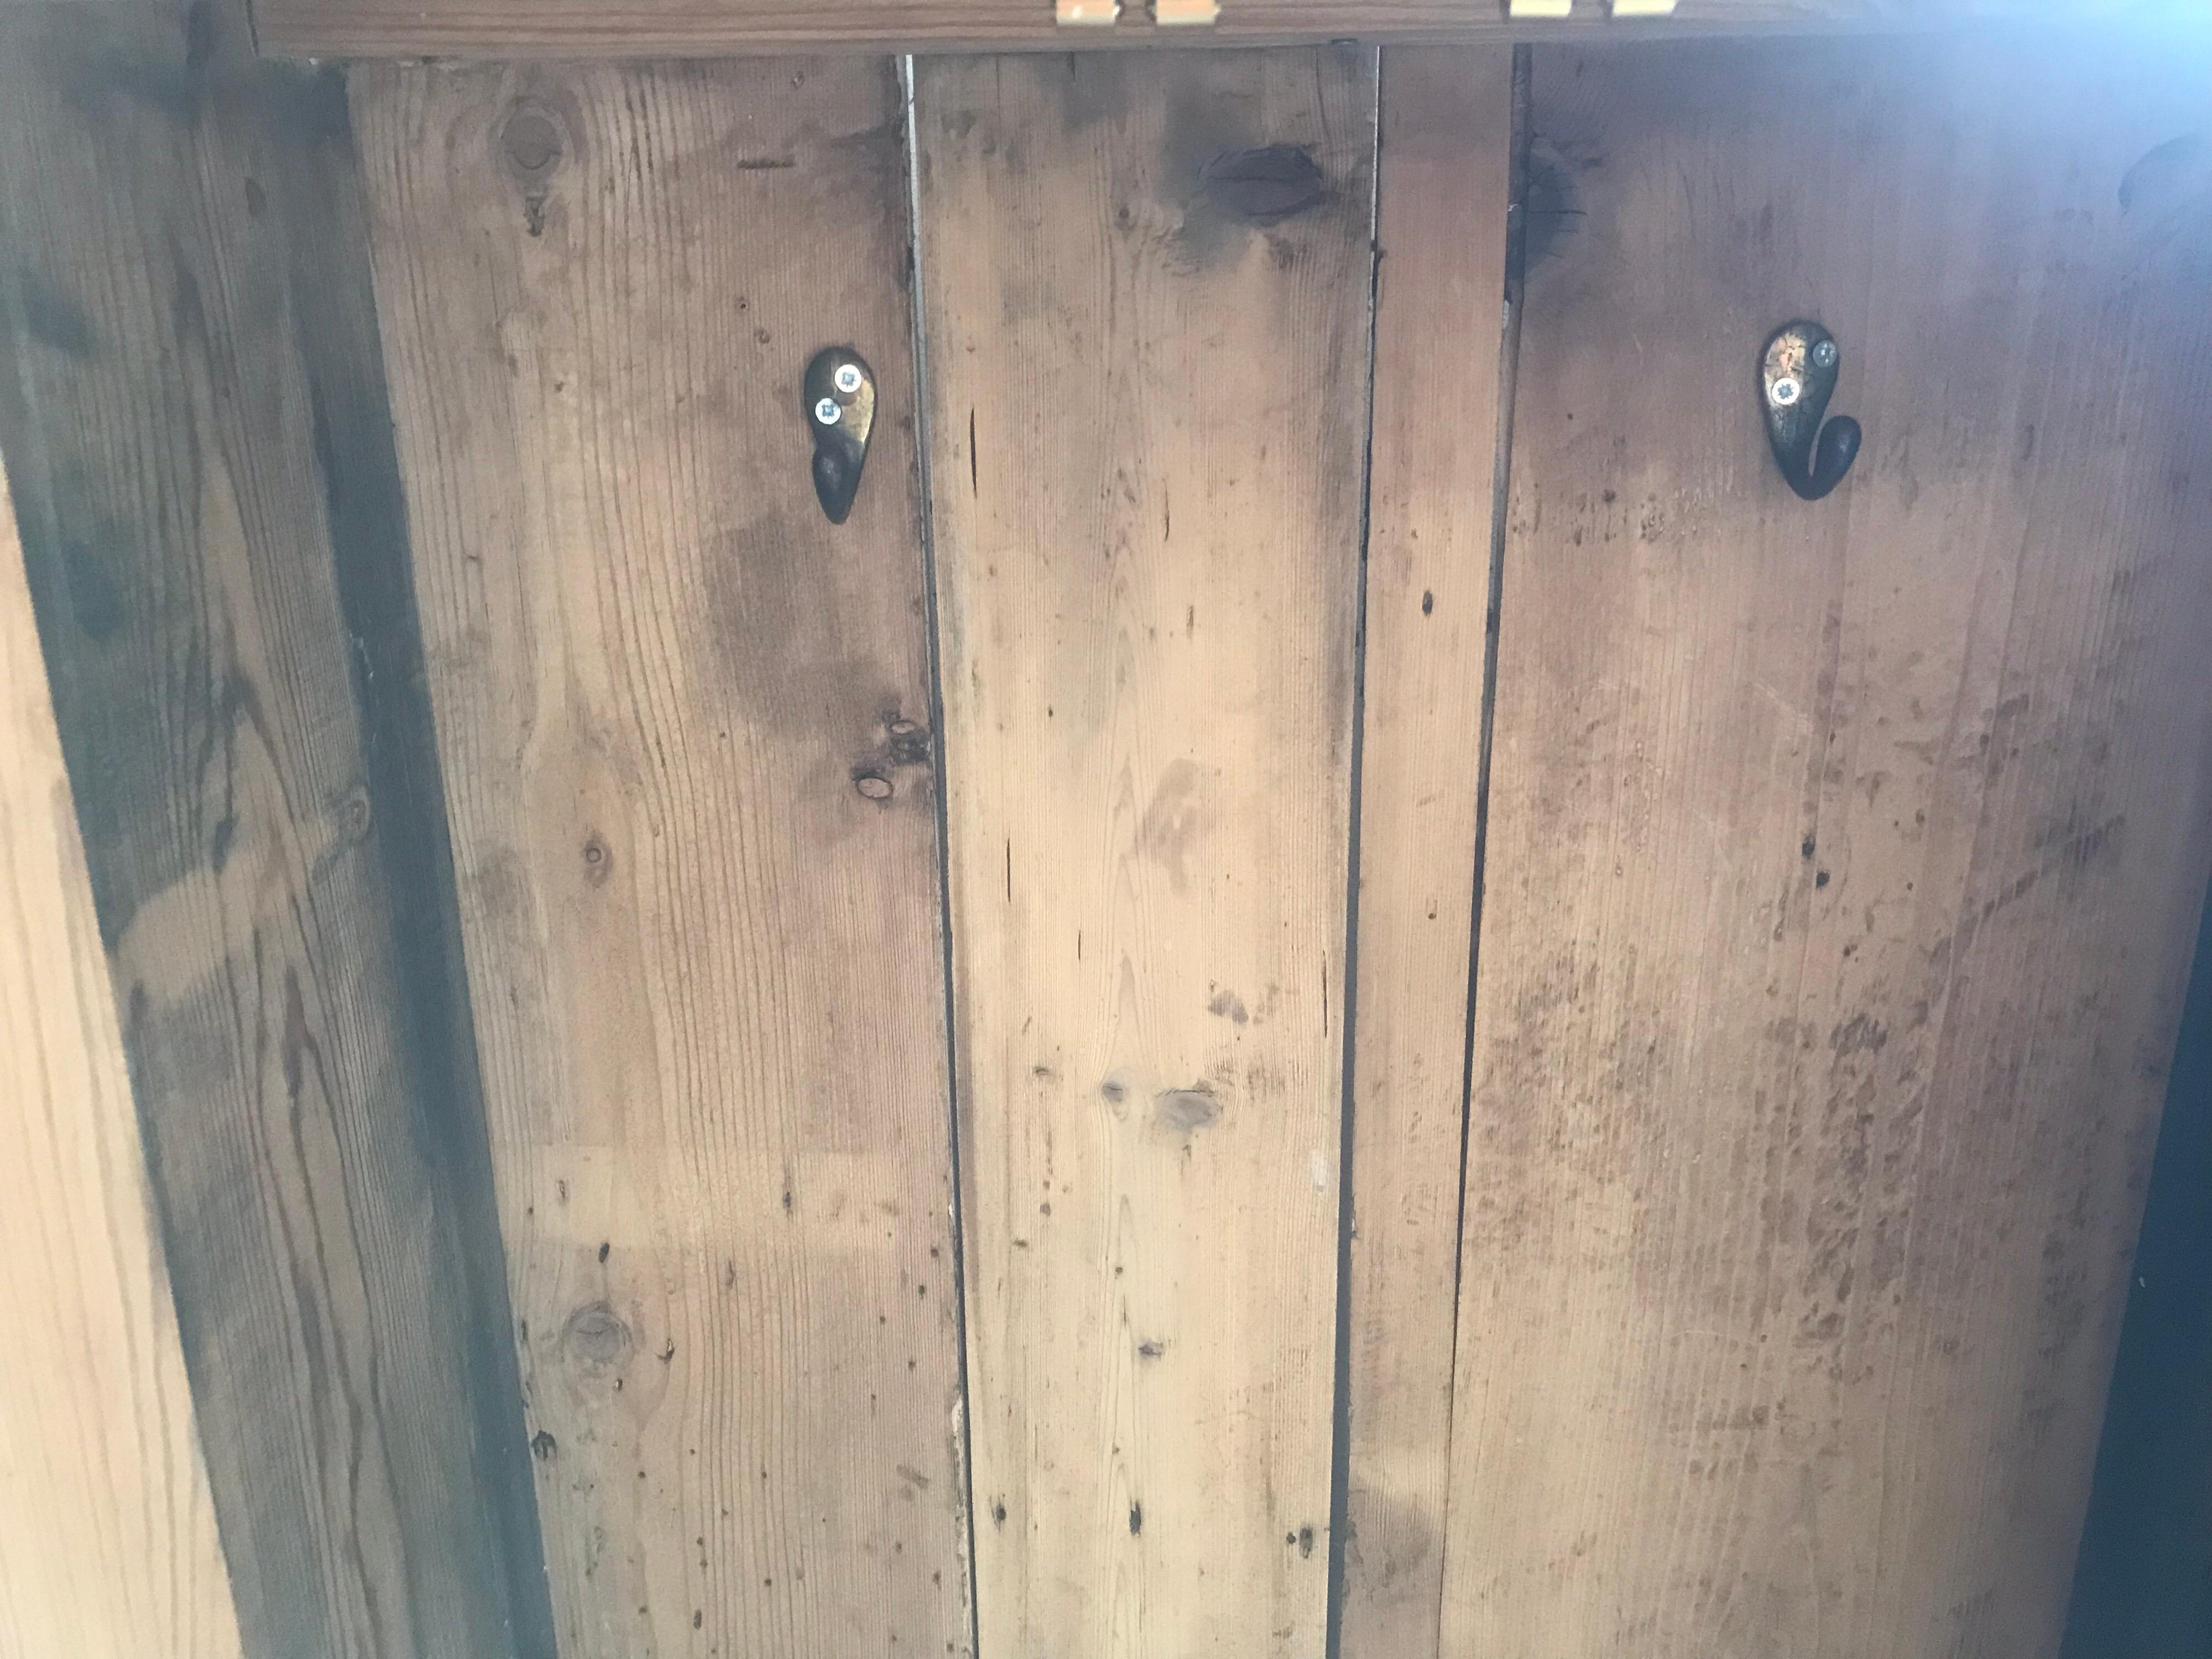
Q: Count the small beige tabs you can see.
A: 4